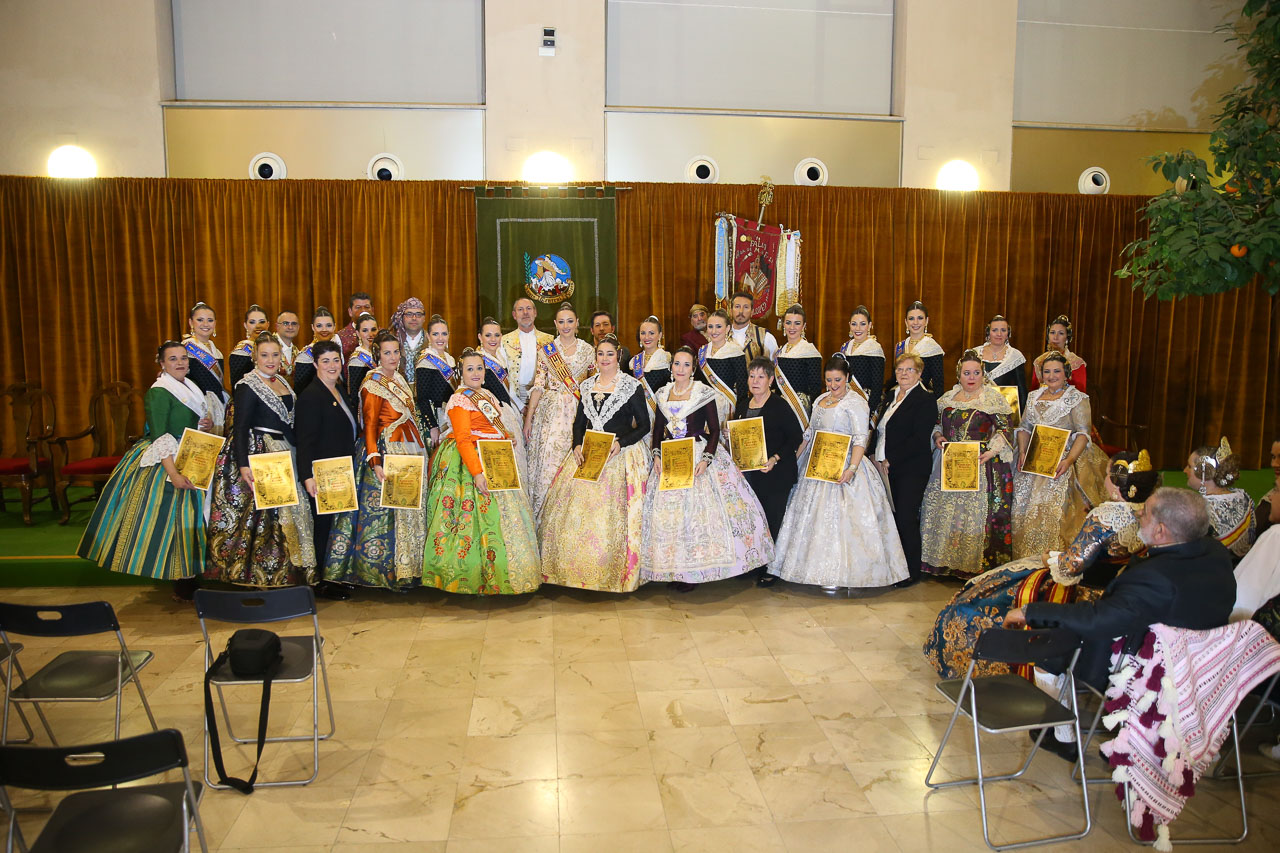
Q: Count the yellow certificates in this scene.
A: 12